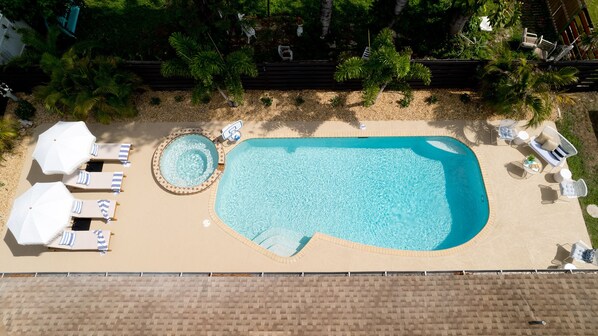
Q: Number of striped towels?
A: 4